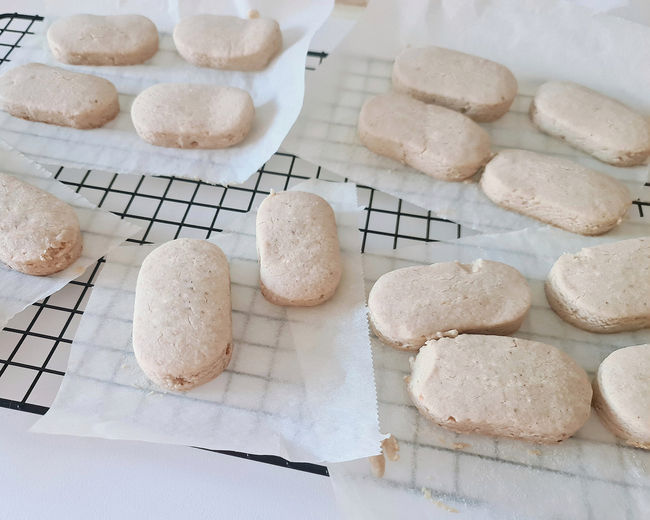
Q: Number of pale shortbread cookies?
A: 15